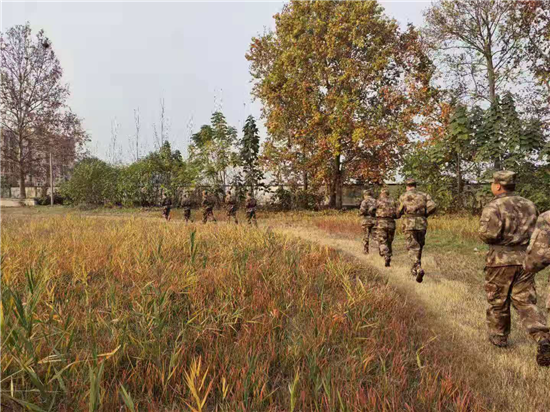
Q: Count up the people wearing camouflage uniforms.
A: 10